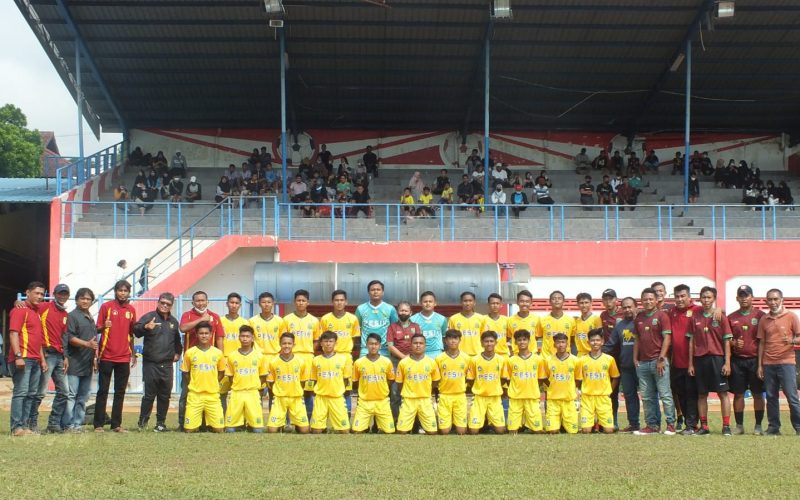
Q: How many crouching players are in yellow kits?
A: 11